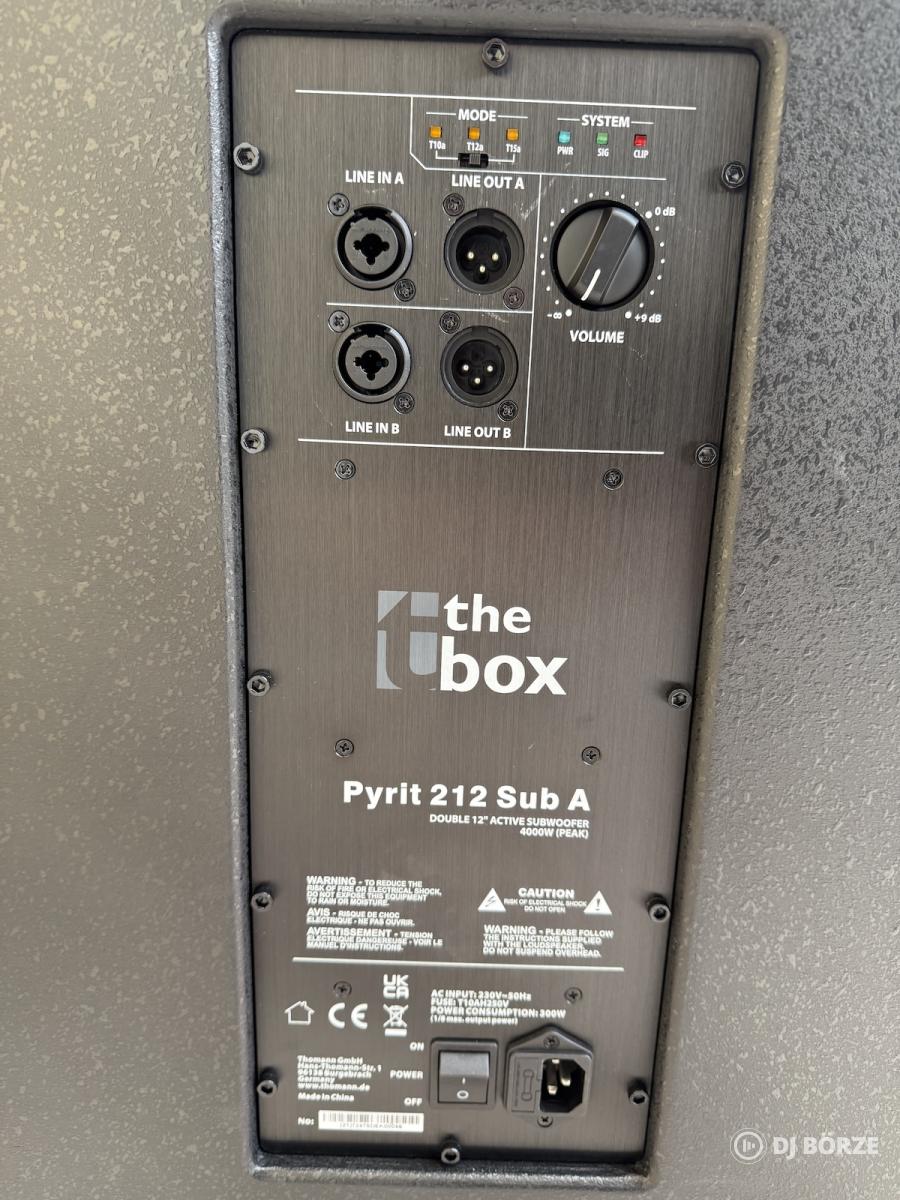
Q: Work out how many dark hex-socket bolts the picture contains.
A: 12